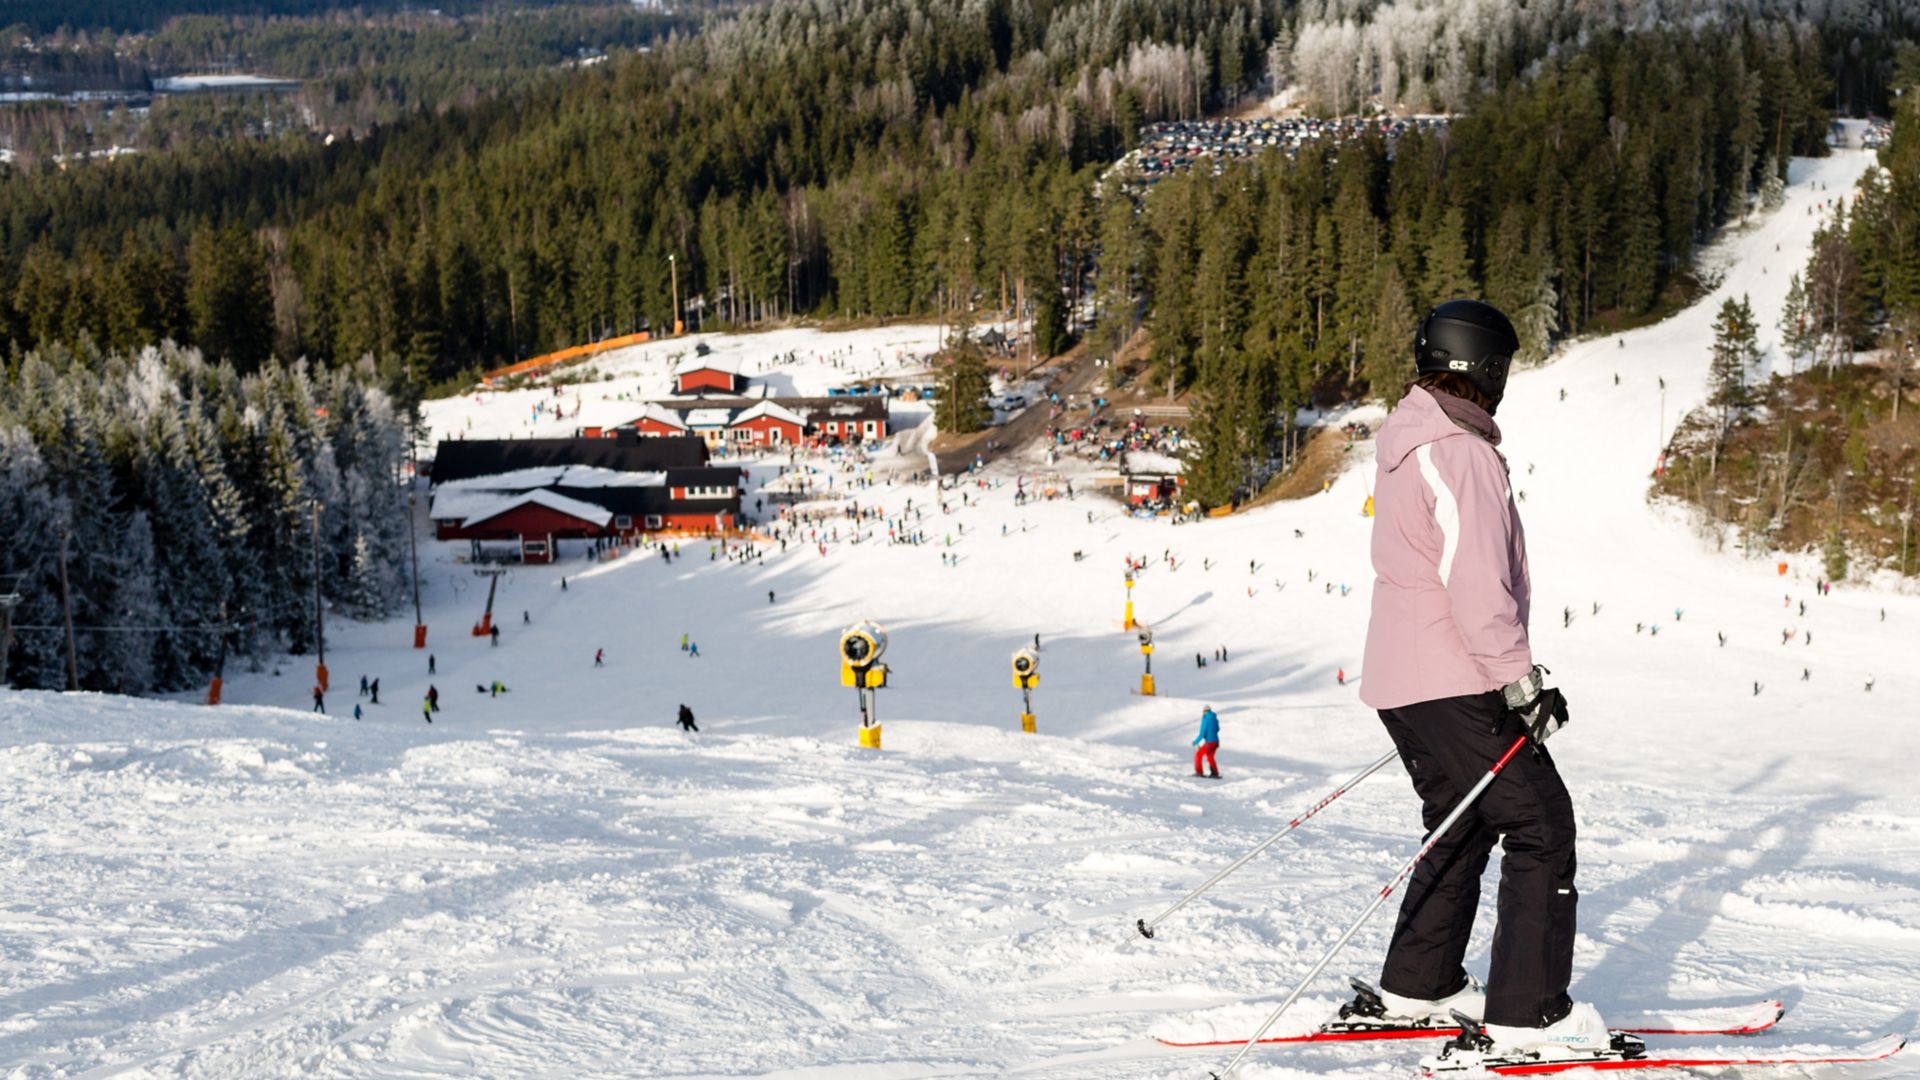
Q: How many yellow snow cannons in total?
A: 4